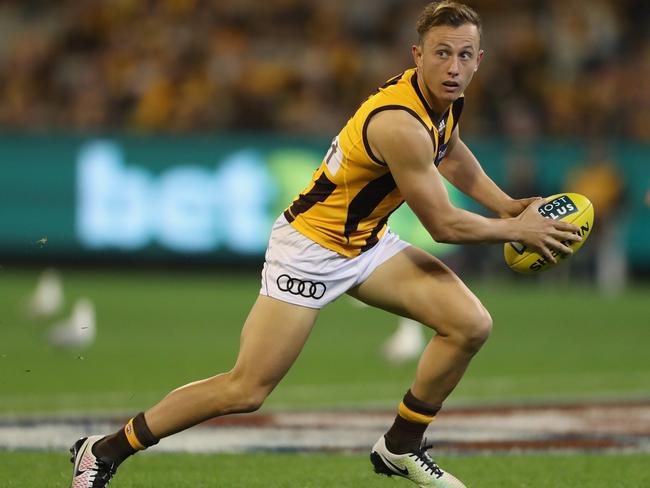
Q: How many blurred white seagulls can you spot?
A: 3